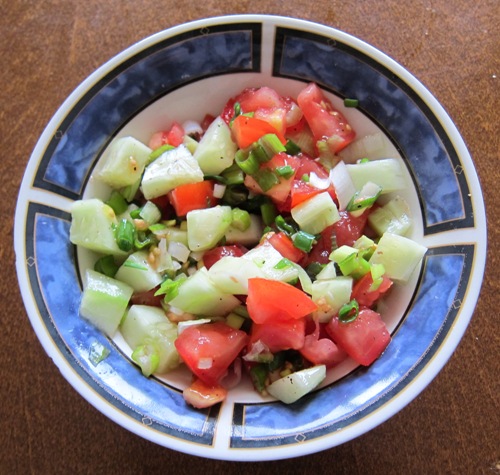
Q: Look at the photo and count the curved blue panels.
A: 4